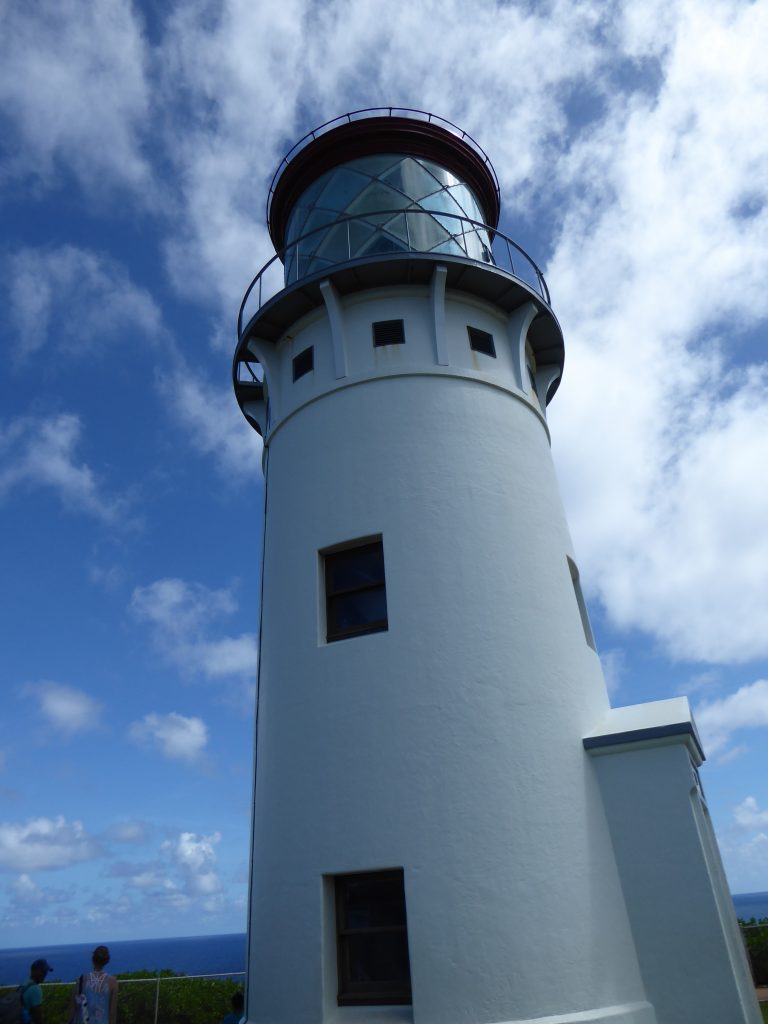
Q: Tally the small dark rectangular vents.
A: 3